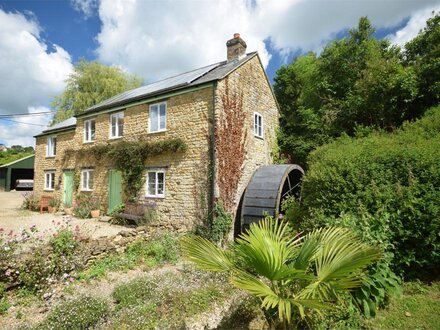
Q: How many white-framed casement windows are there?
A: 8